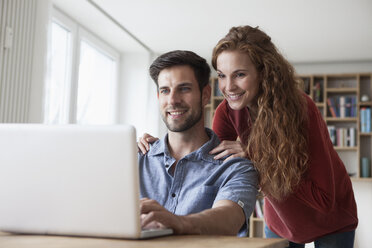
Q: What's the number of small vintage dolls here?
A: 0